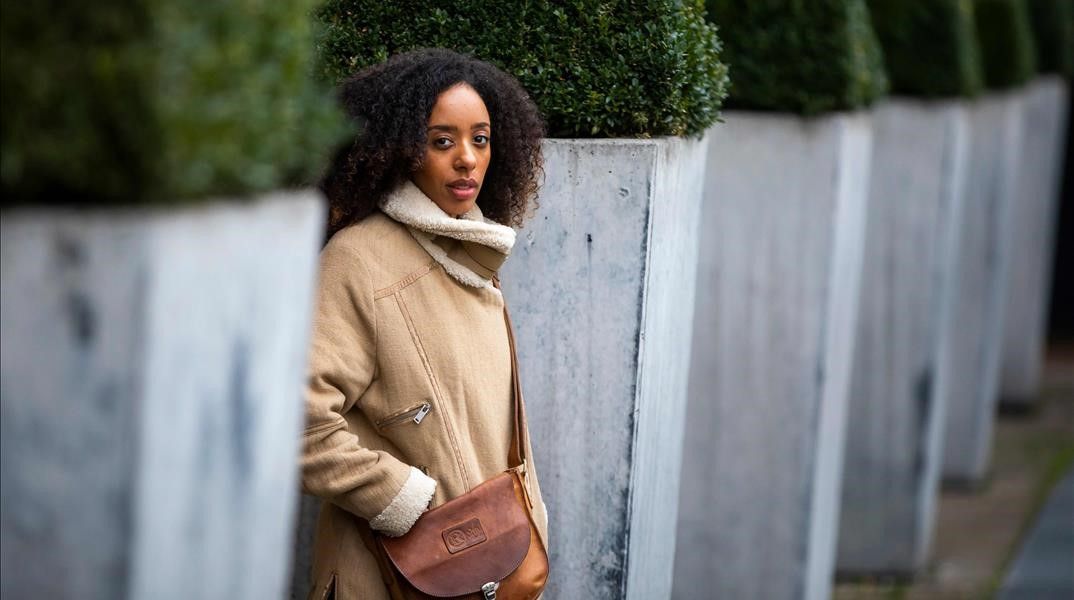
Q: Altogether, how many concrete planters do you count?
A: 6